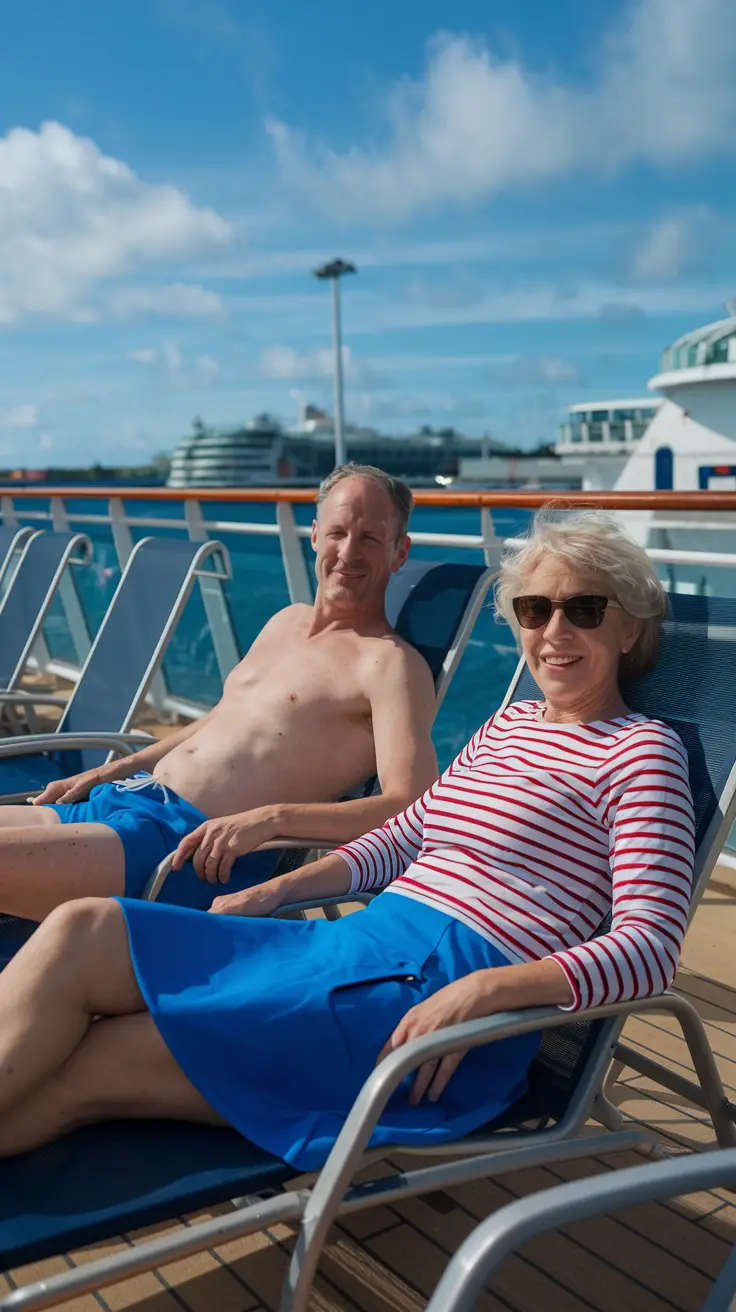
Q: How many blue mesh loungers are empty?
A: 3